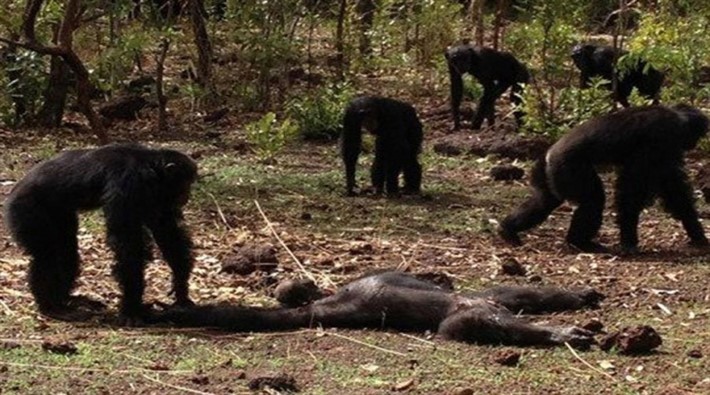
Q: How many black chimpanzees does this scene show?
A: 6